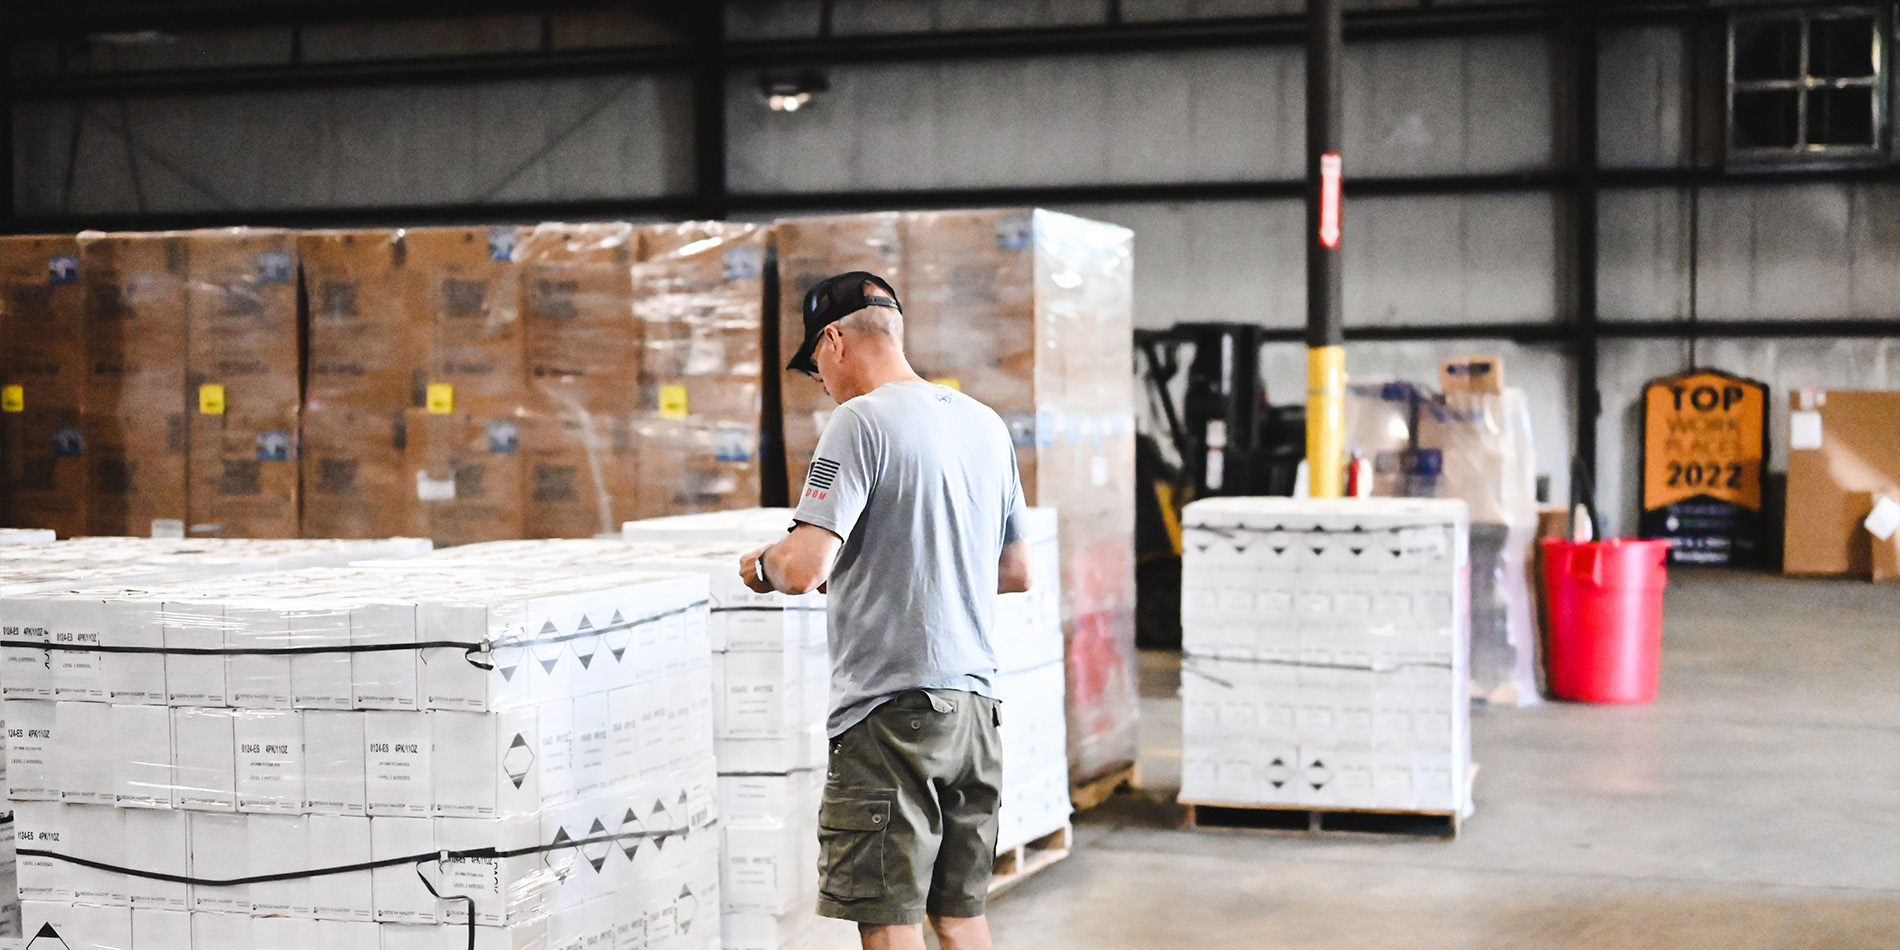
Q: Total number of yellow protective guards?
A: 1